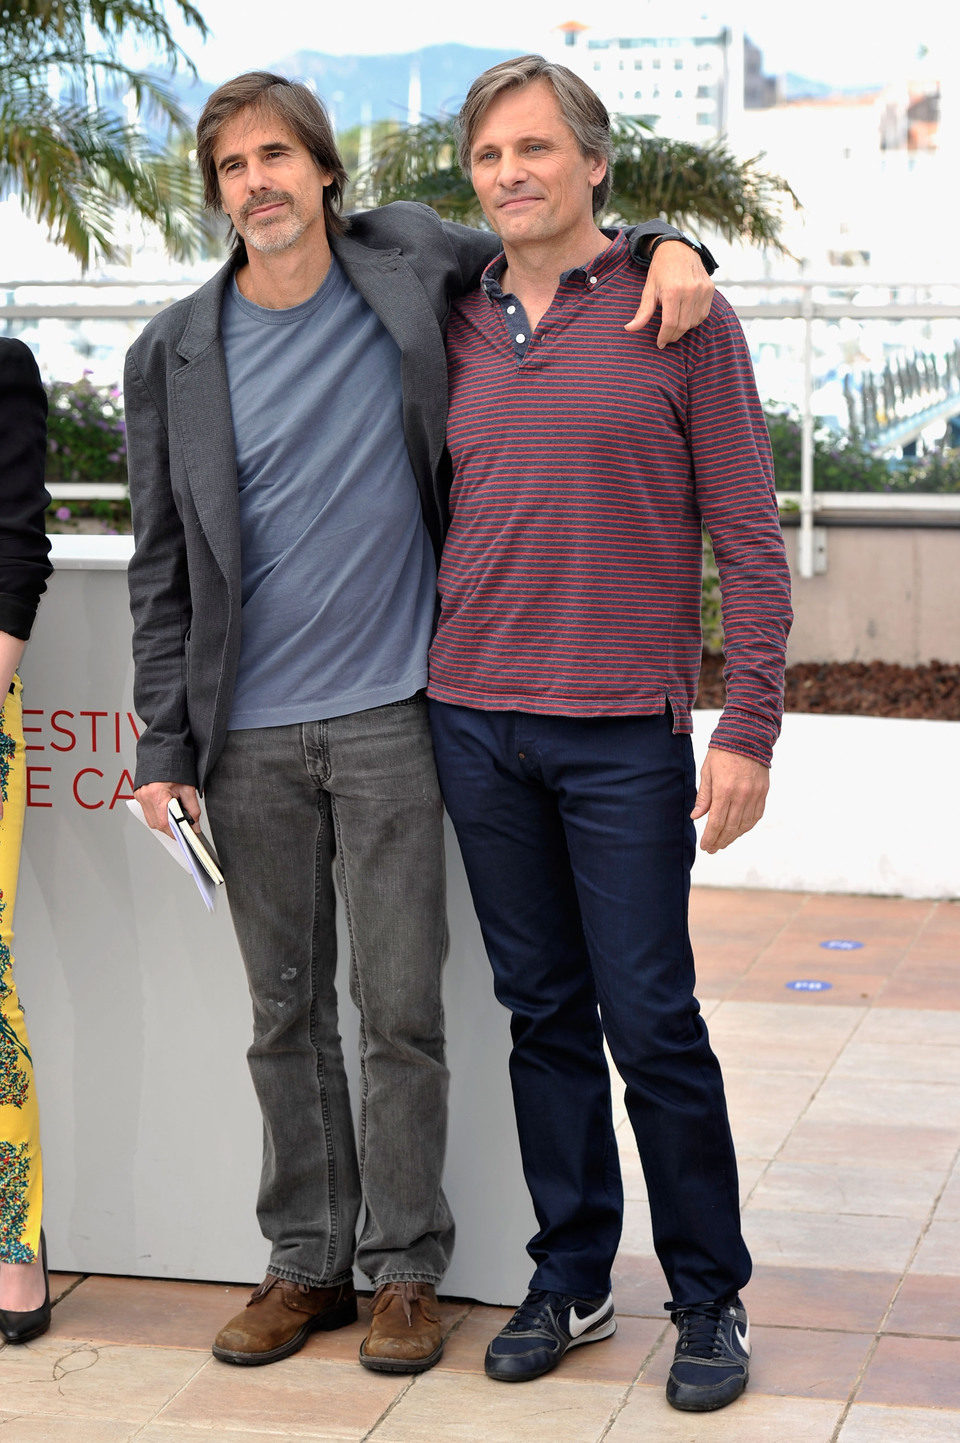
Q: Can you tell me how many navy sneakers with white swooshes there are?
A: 2